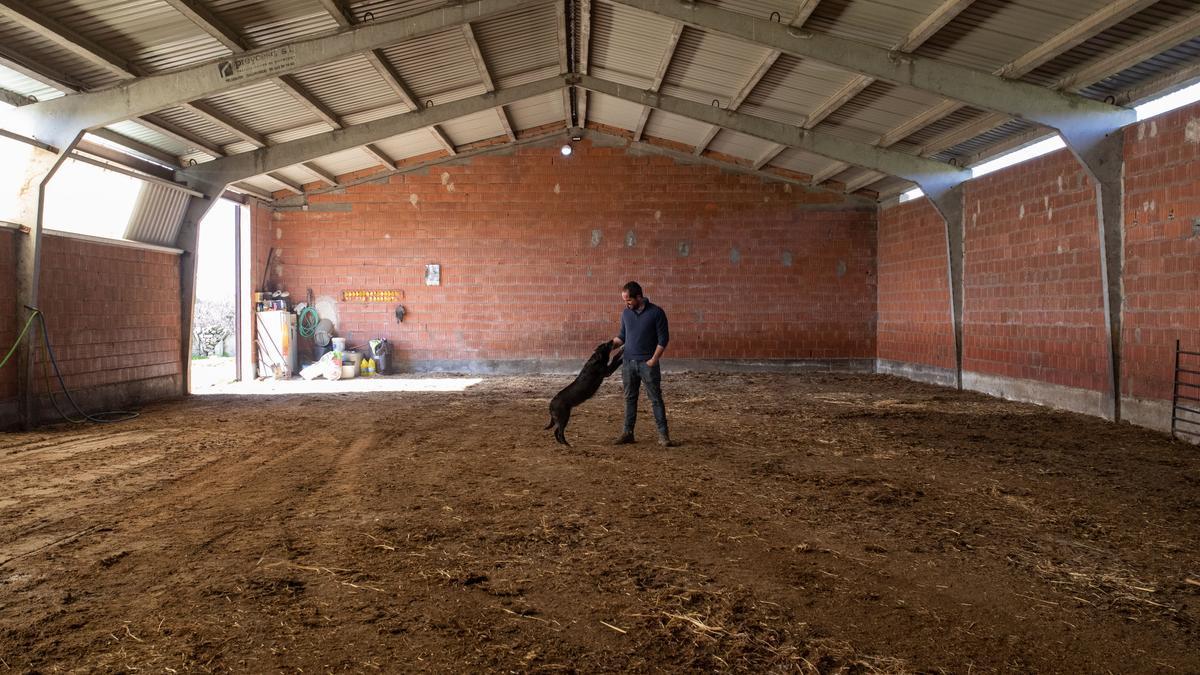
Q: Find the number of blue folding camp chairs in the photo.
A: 0